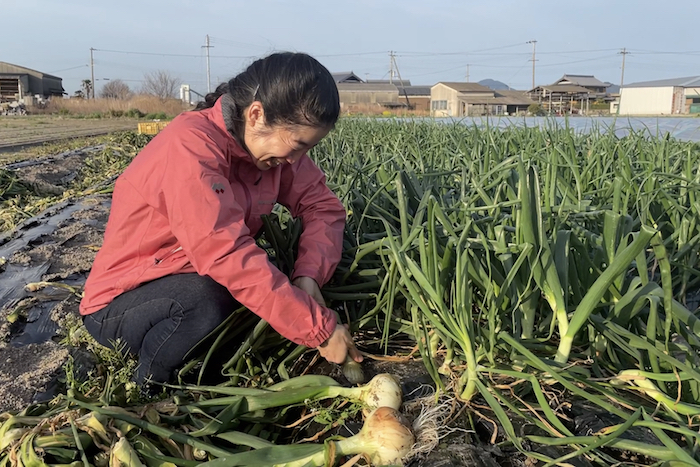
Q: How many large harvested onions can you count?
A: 2